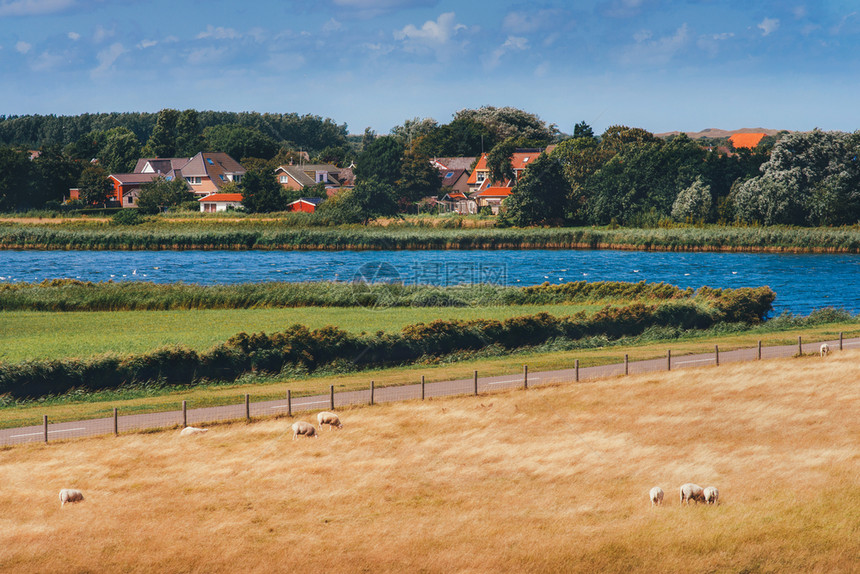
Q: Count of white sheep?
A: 8